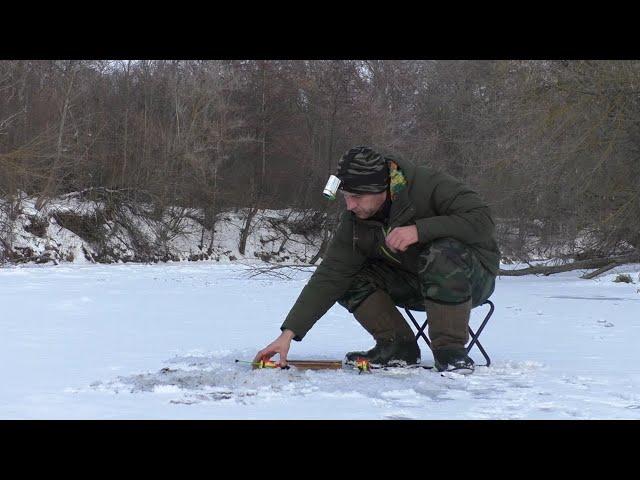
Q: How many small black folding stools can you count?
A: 1